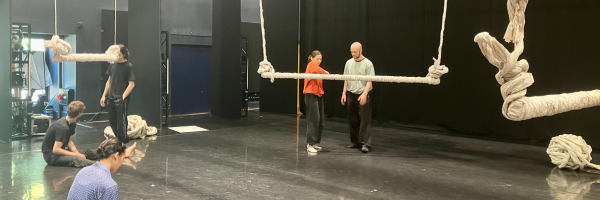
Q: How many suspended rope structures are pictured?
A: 3